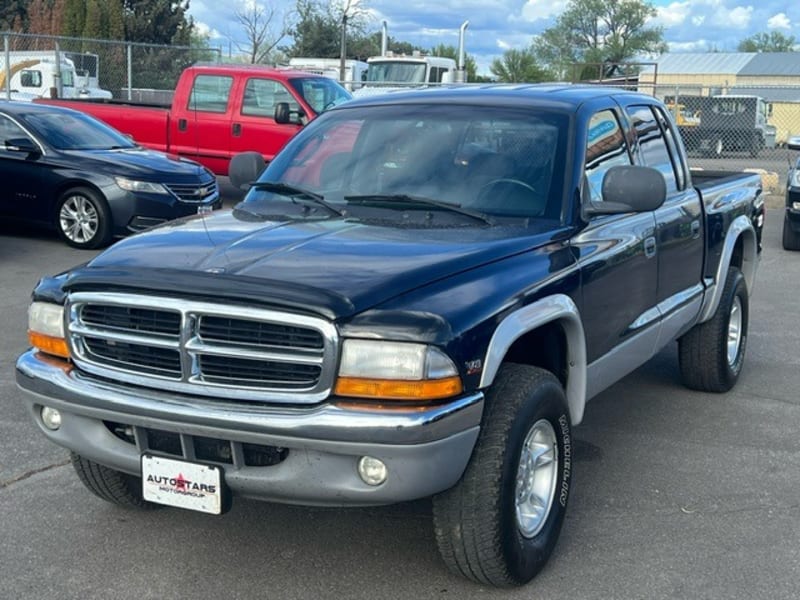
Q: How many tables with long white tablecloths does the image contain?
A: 0